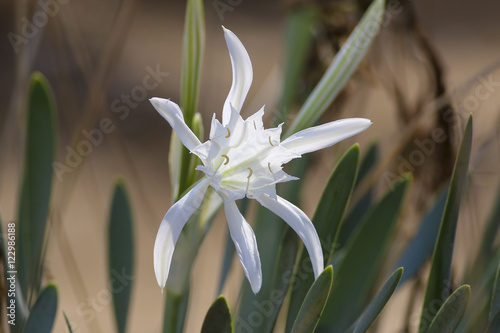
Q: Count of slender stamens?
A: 6